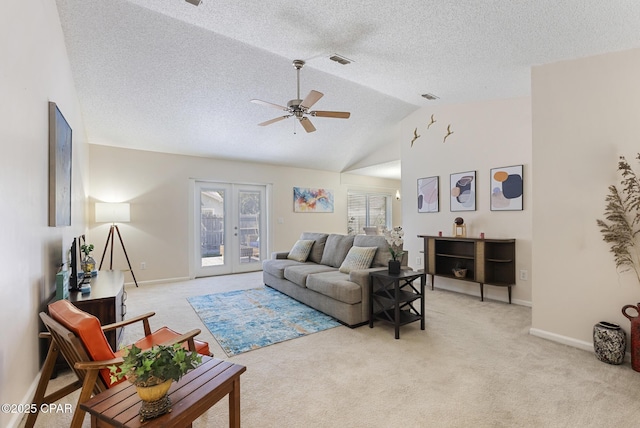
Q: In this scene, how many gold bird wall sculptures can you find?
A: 3